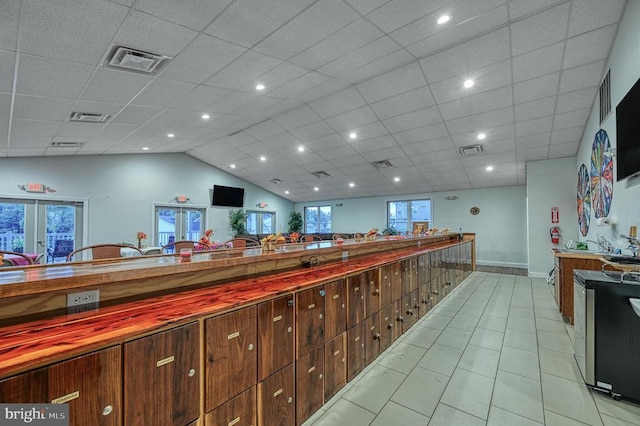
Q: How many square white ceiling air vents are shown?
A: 7